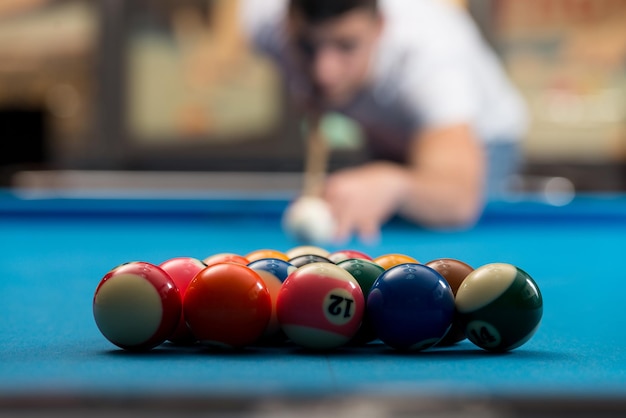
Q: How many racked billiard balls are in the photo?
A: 15